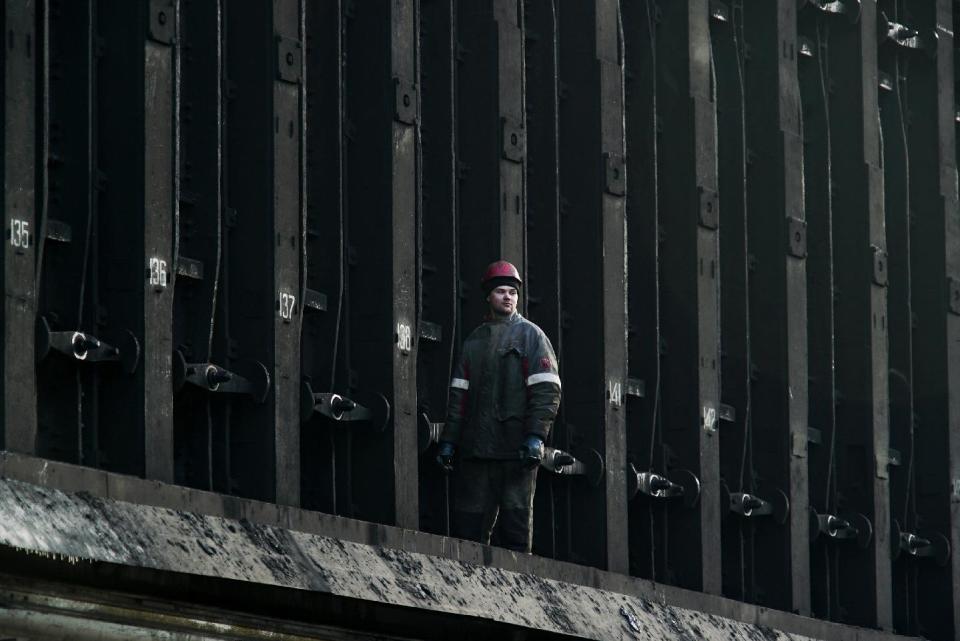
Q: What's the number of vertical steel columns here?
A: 10